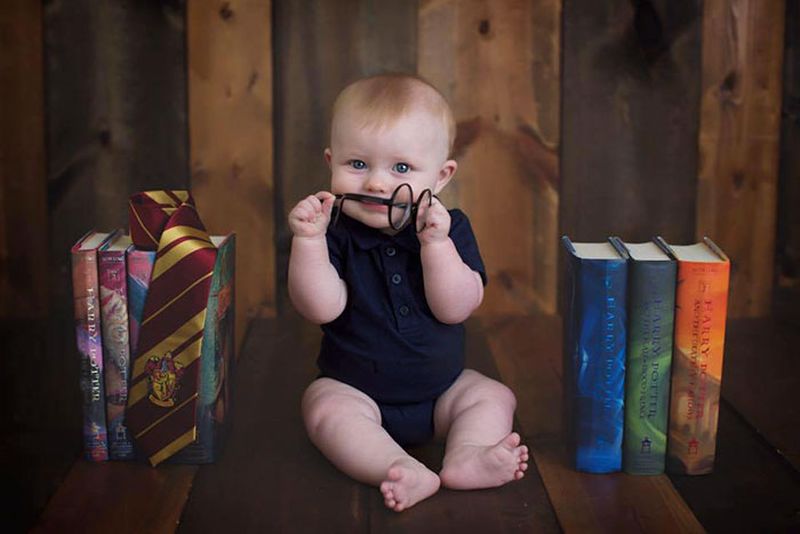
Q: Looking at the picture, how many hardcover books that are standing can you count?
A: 7